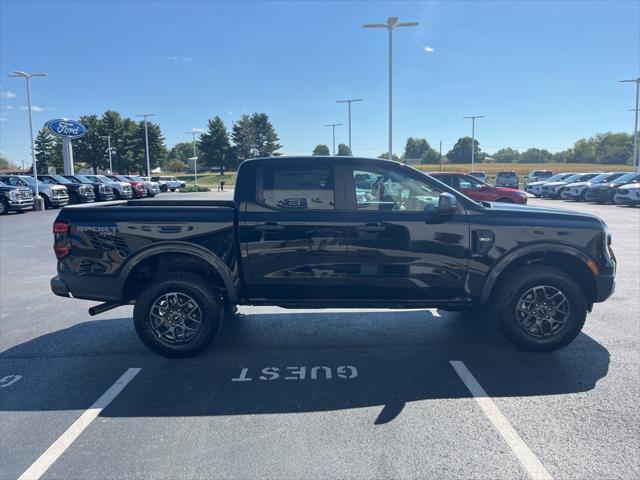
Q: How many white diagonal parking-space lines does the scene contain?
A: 2